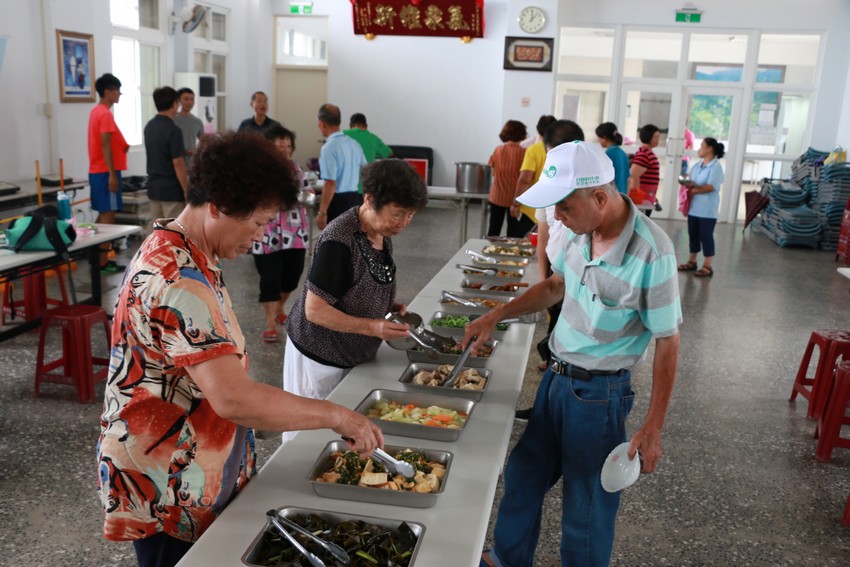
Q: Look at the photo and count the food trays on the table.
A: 12